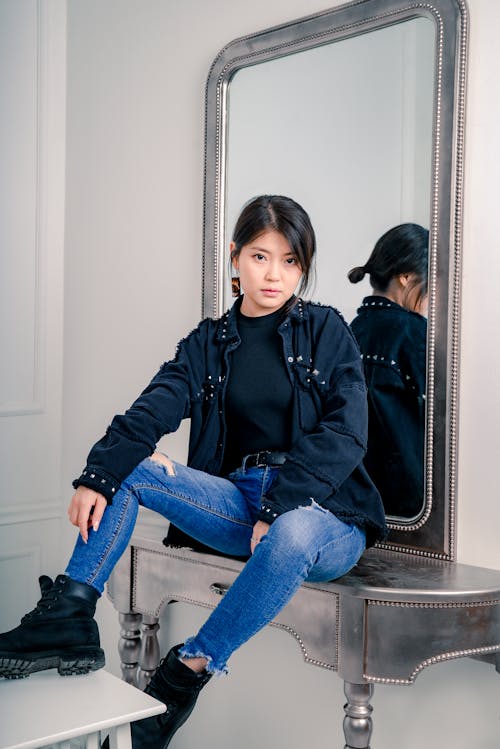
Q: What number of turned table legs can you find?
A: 3